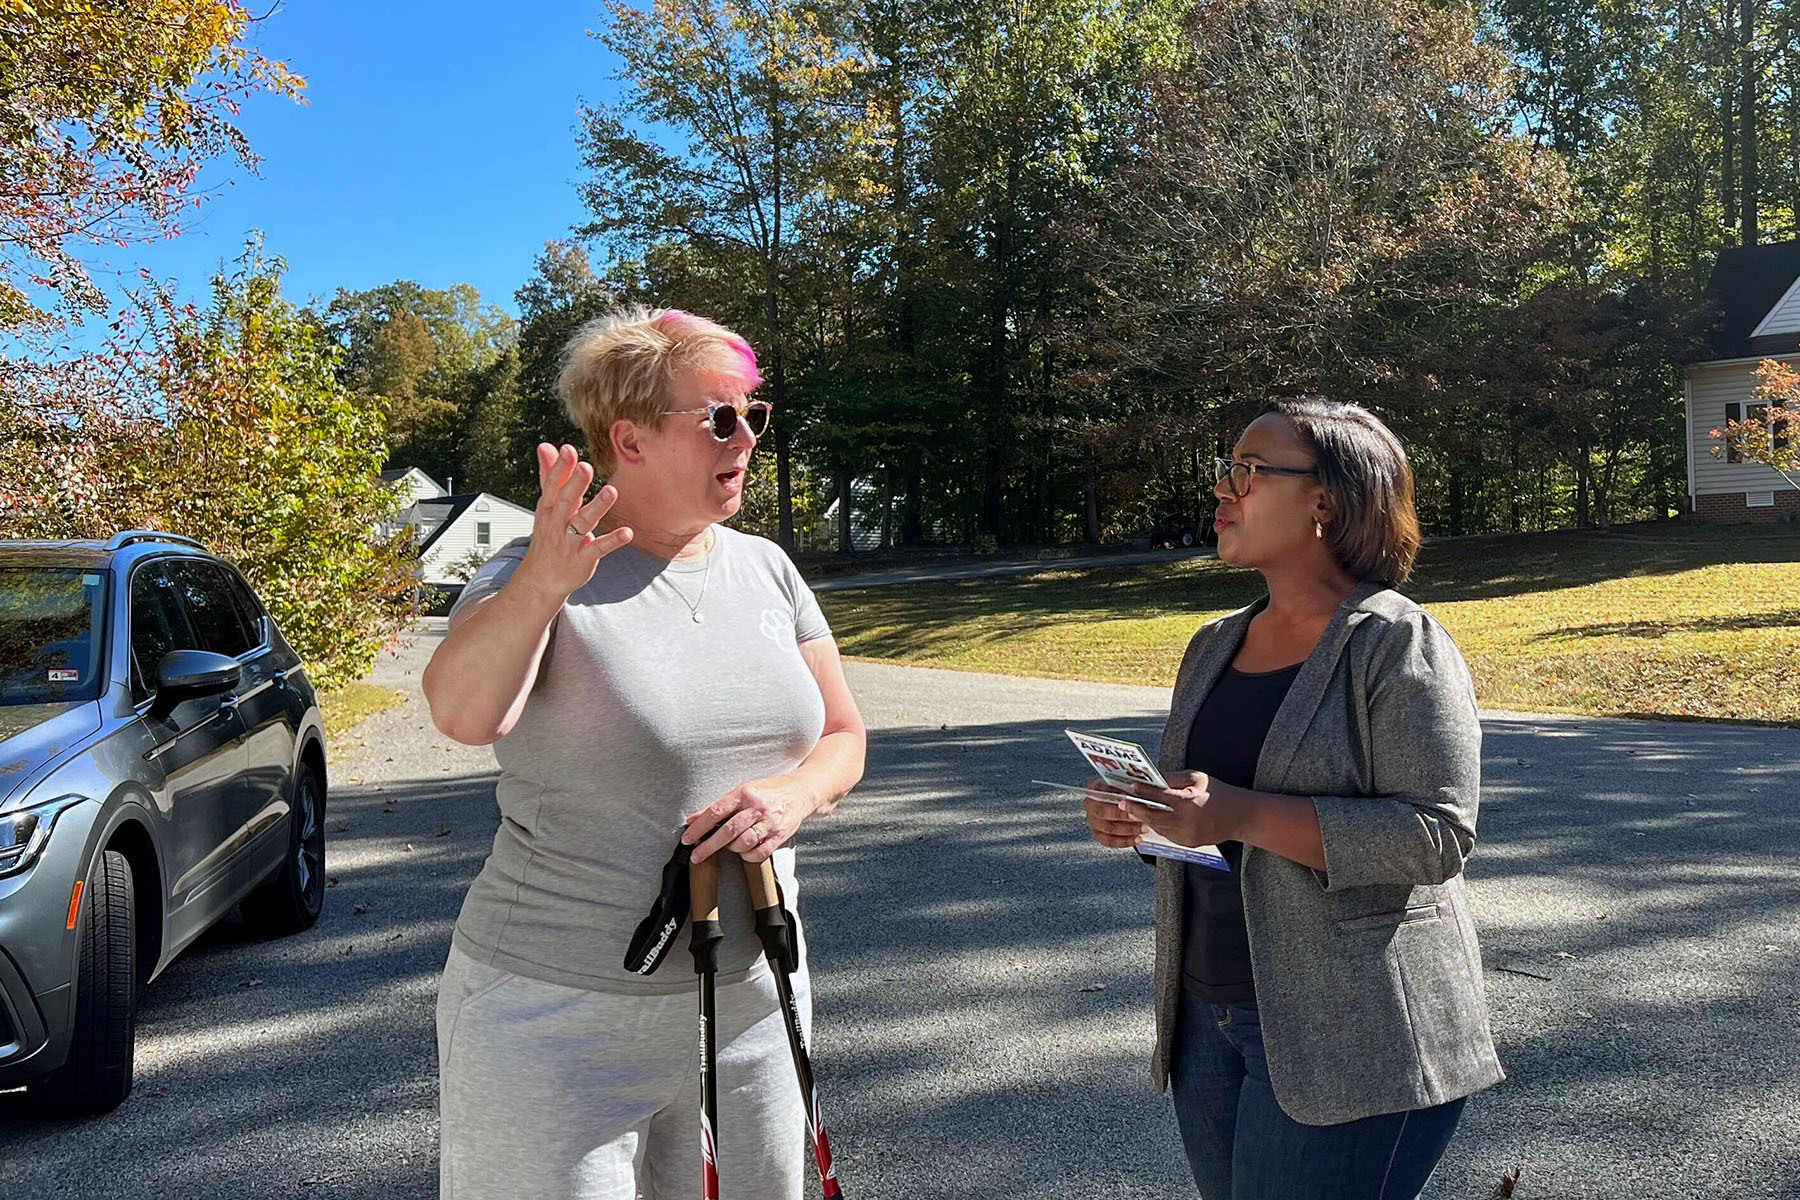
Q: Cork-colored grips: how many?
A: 2